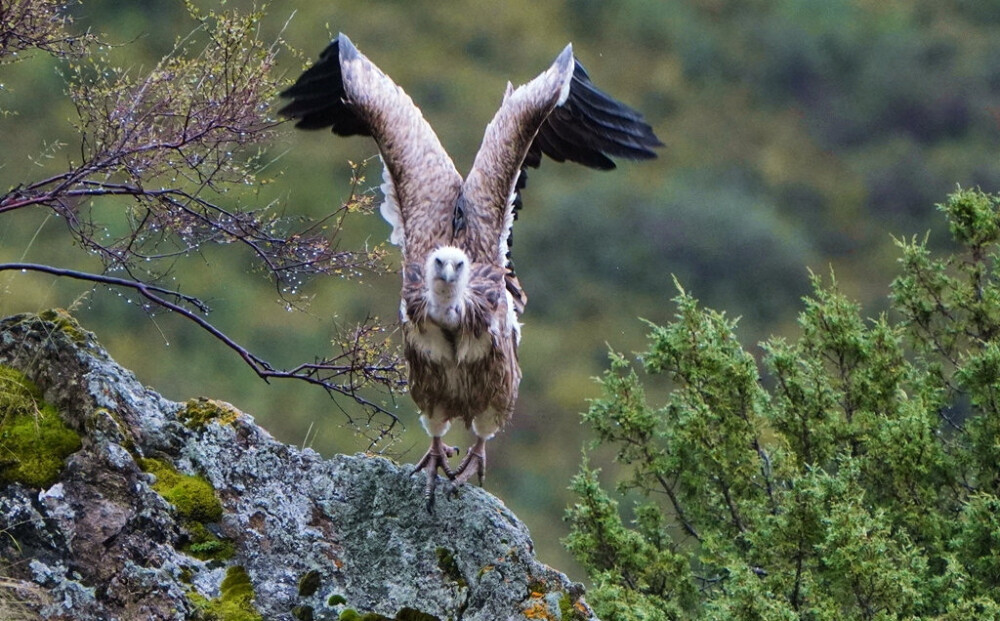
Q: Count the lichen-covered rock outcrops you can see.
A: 1